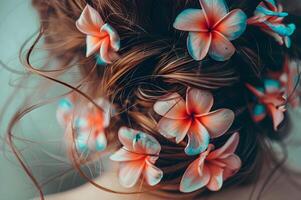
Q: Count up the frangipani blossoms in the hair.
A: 8